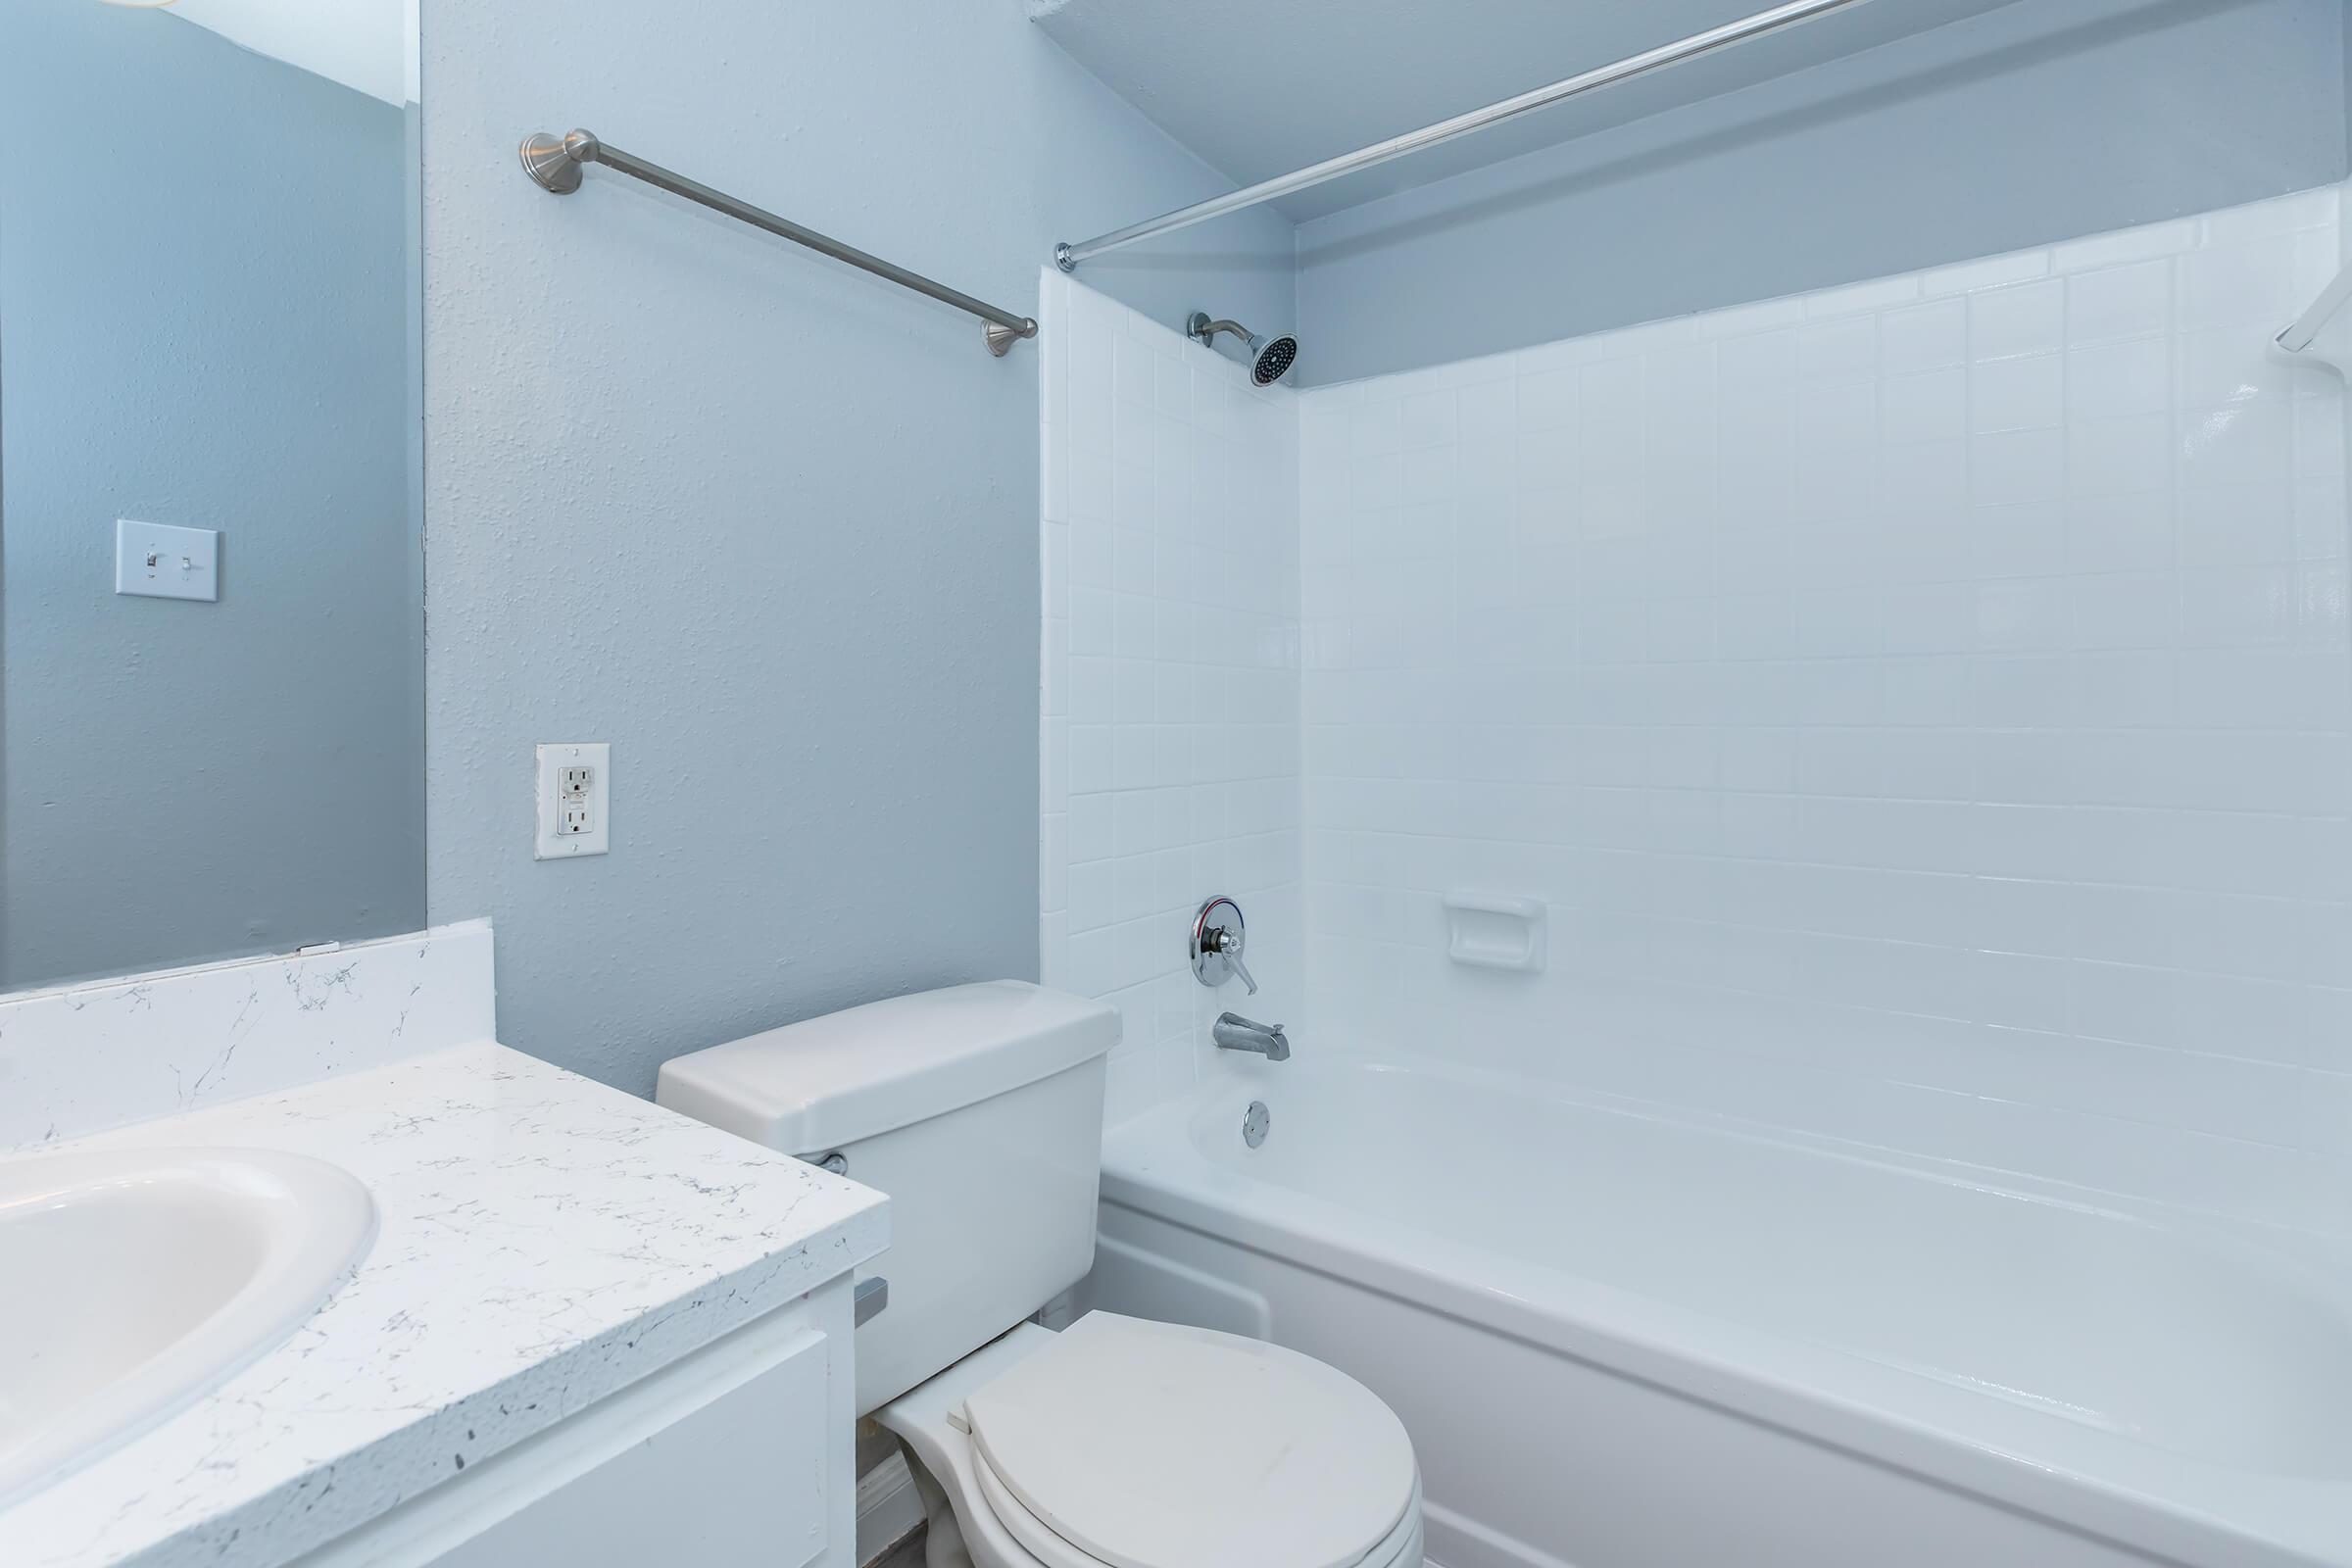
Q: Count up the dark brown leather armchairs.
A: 0